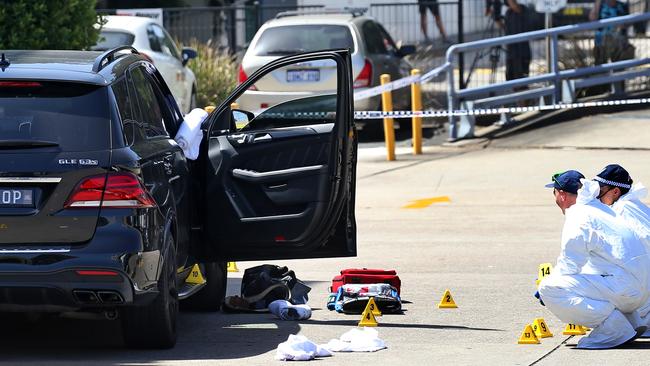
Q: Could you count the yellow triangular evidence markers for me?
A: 9